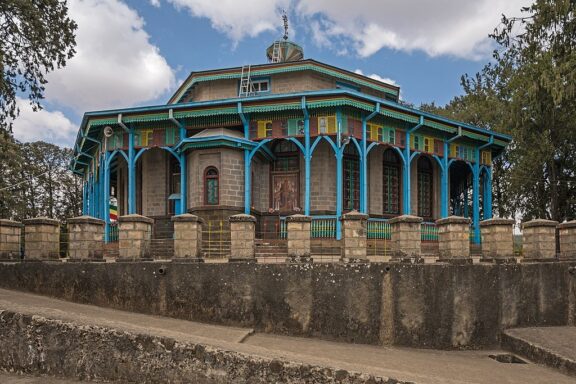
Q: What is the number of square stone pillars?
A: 13